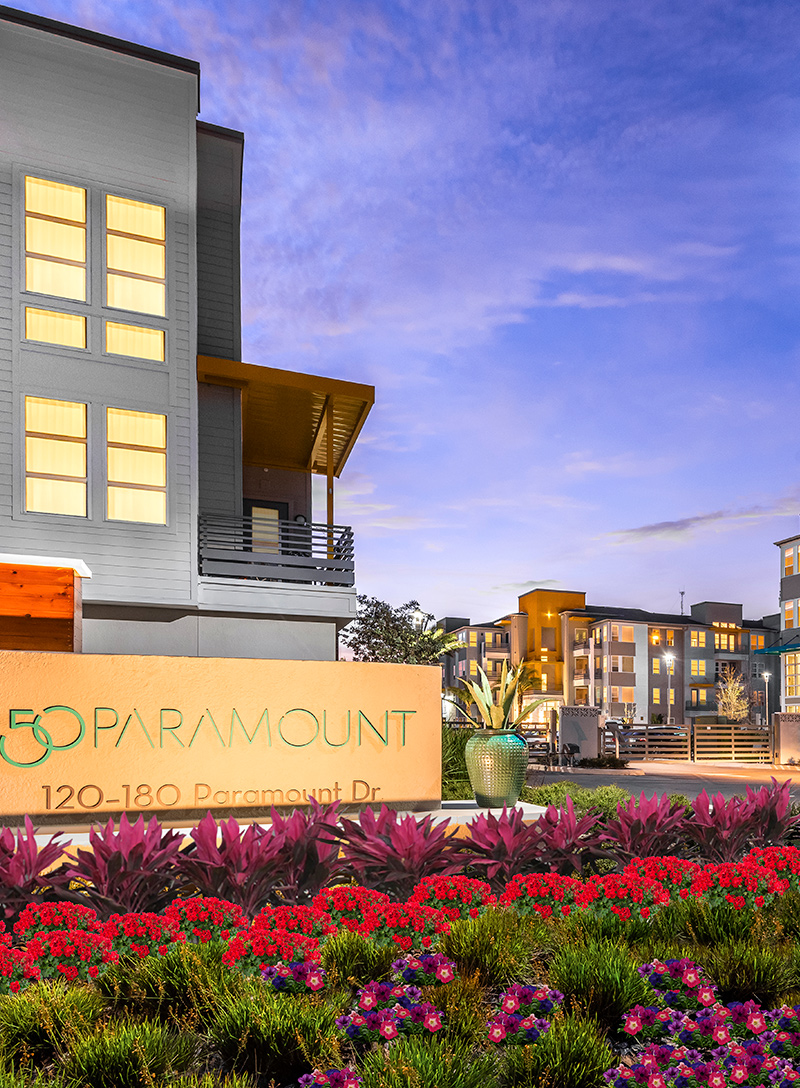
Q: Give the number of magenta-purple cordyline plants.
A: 10